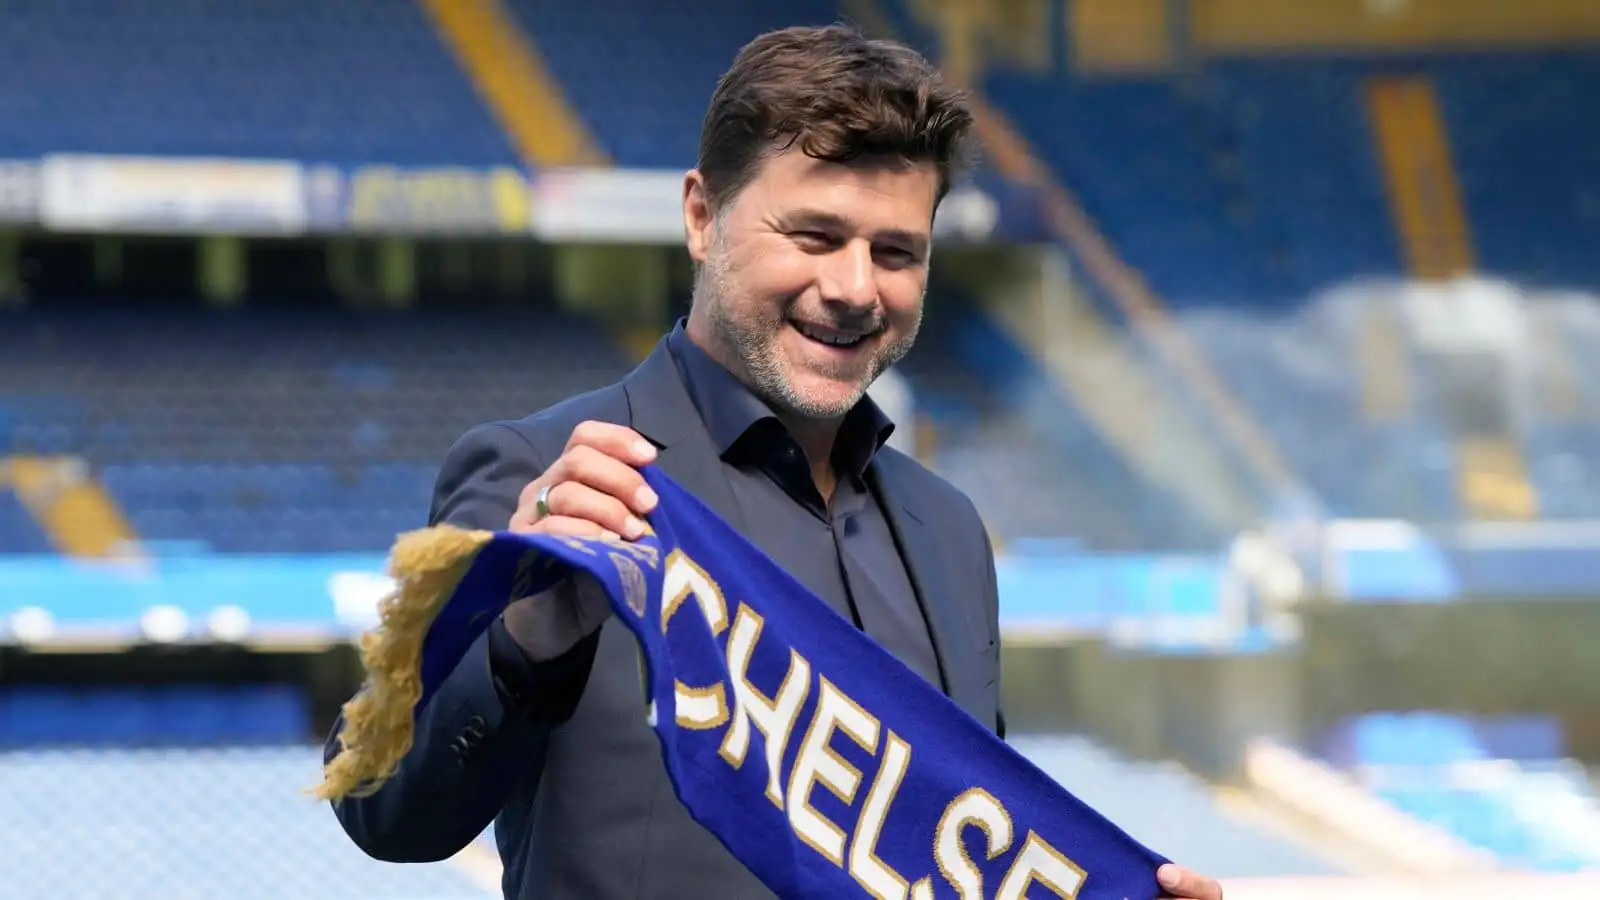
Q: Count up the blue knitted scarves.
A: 1